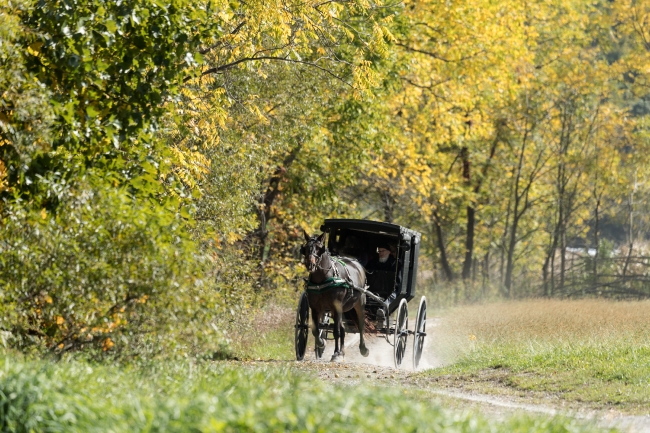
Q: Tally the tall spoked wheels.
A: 4